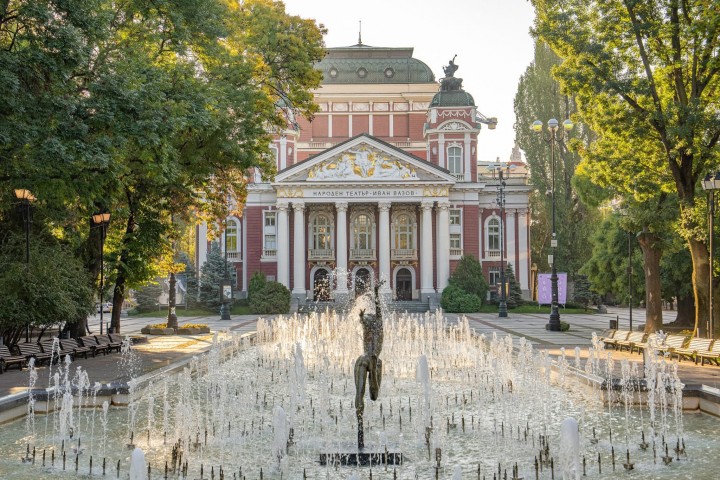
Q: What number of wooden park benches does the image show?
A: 14